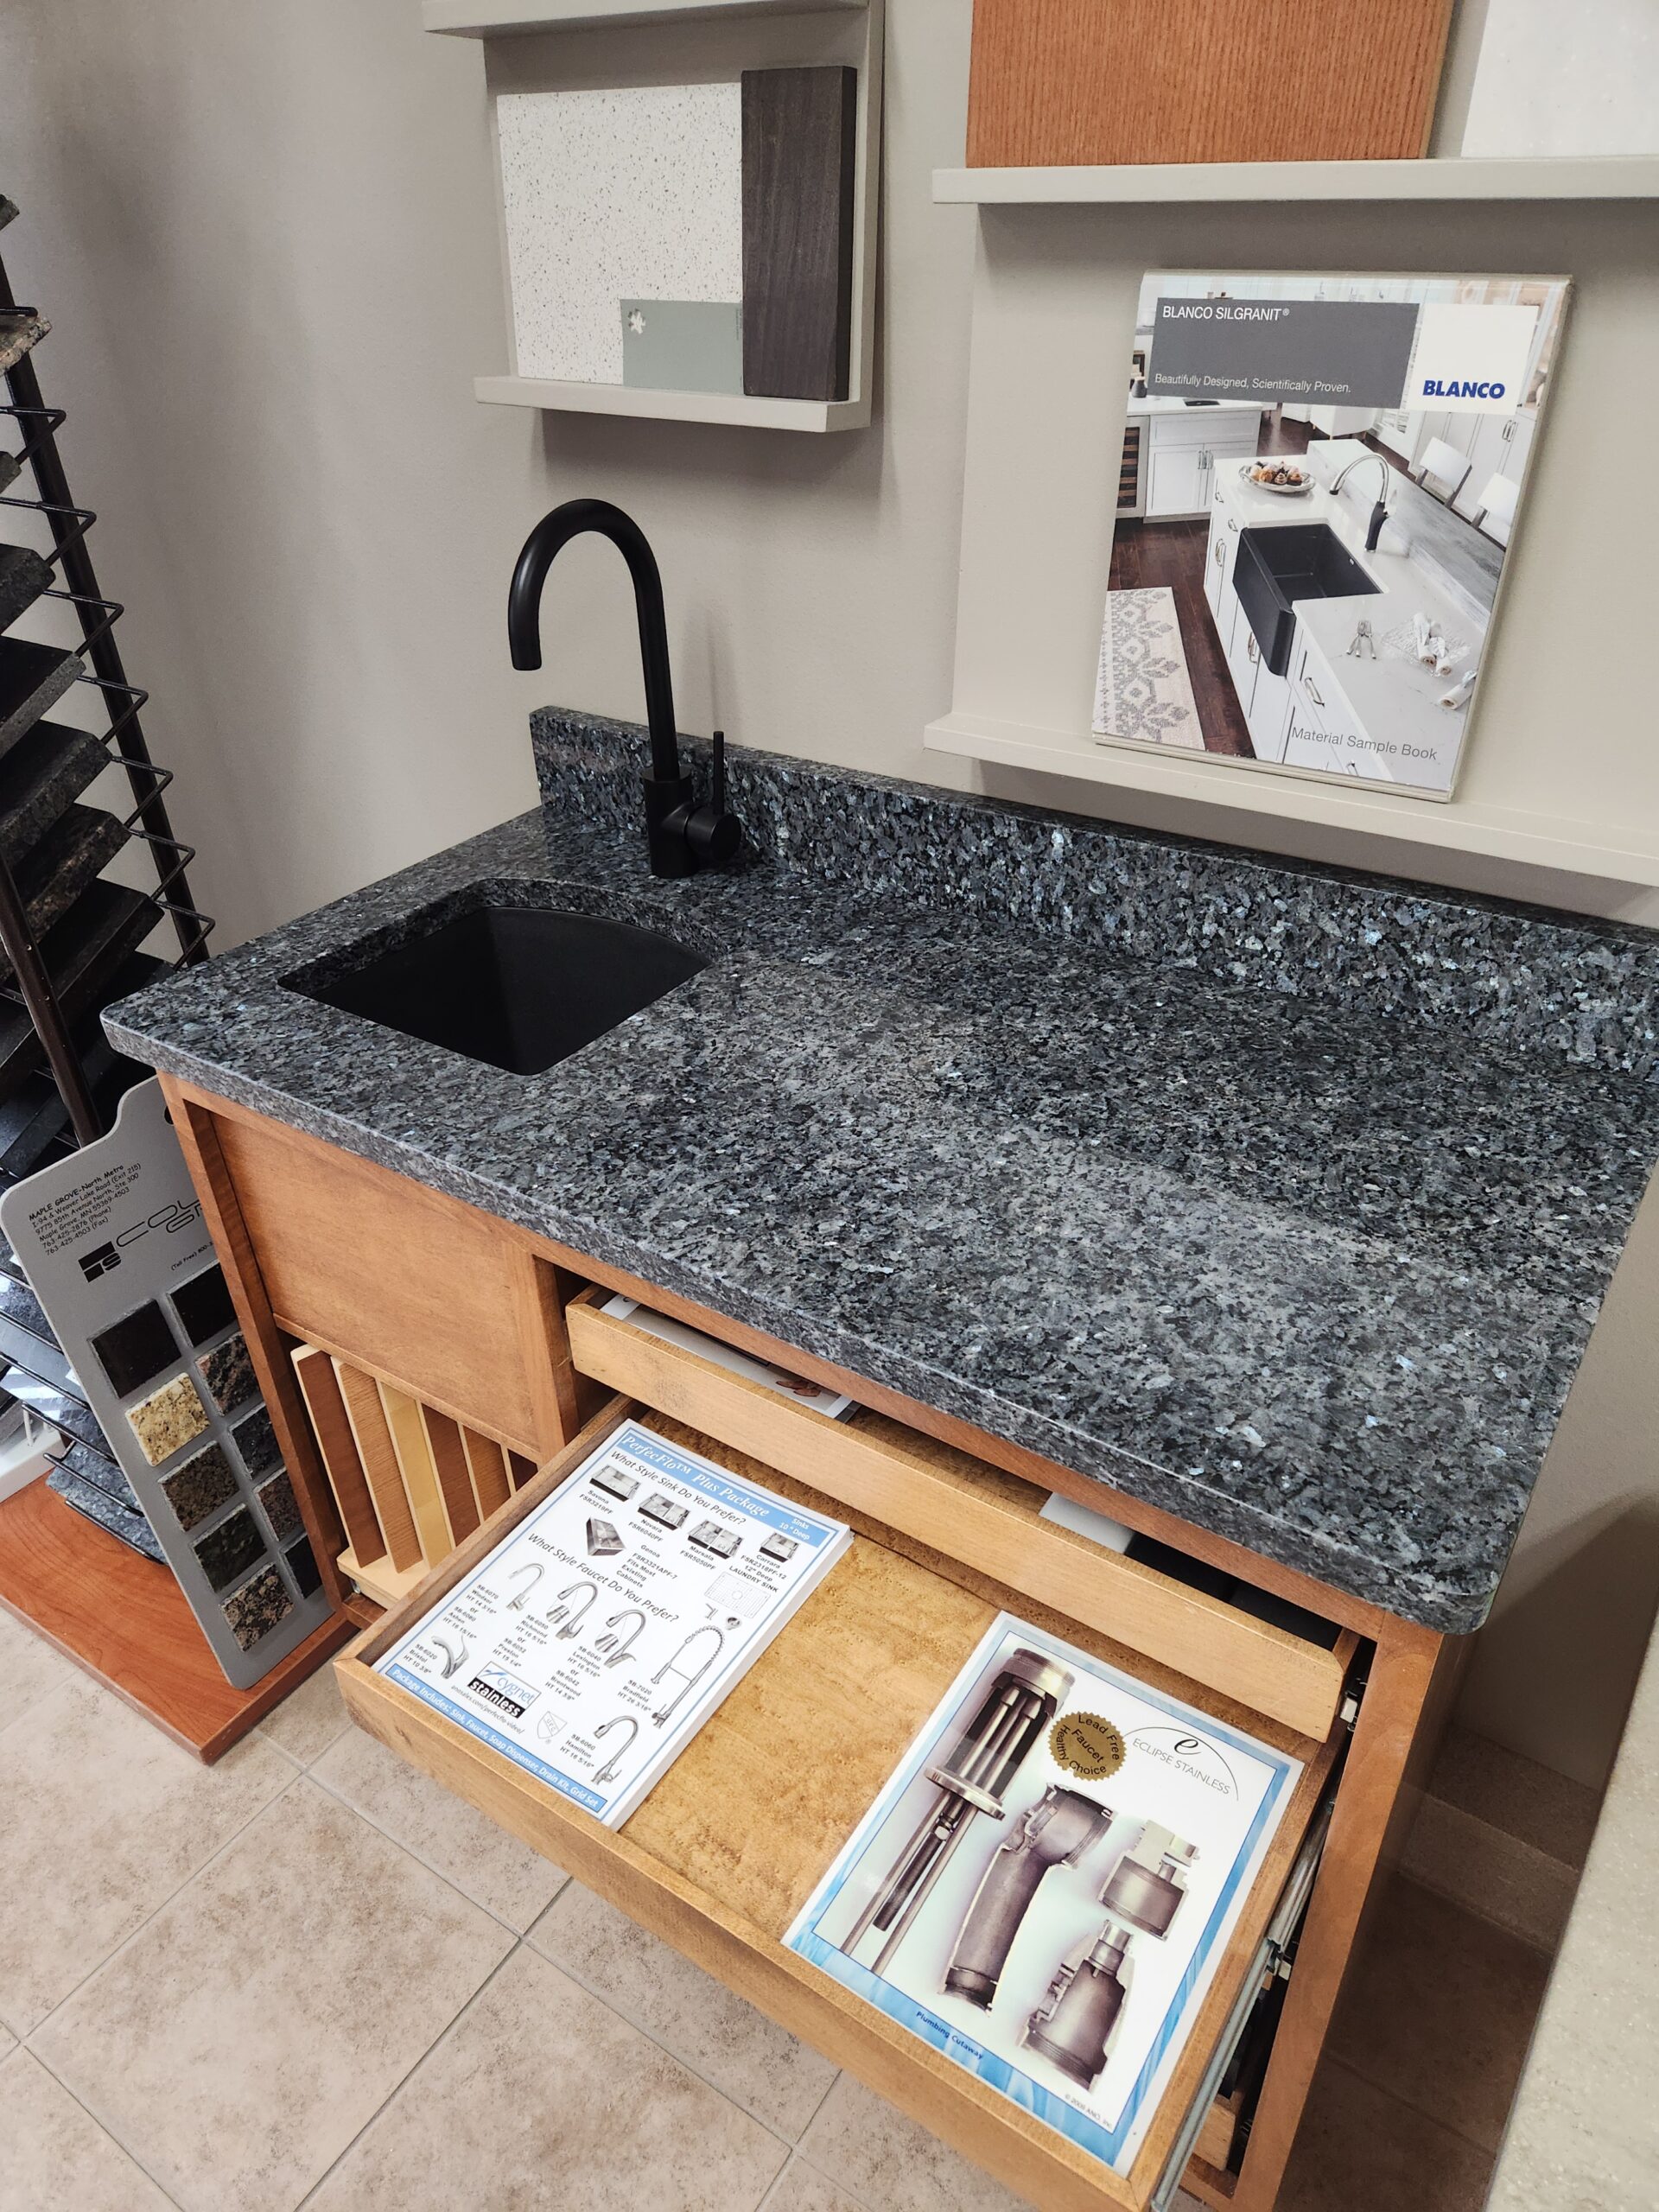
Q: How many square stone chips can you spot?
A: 10